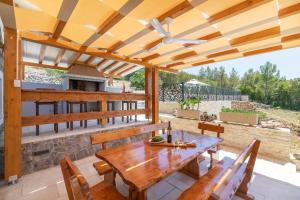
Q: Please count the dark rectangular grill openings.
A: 1